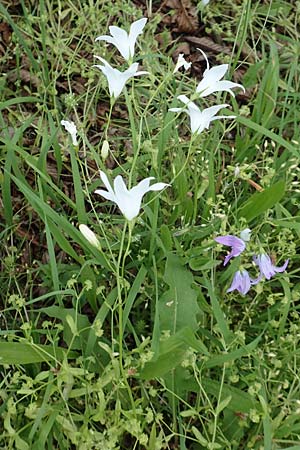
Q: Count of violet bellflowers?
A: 3